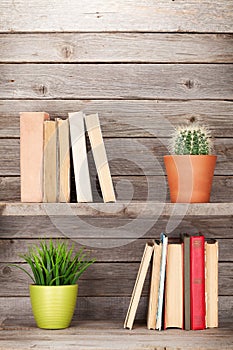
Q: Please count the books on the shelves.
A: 12